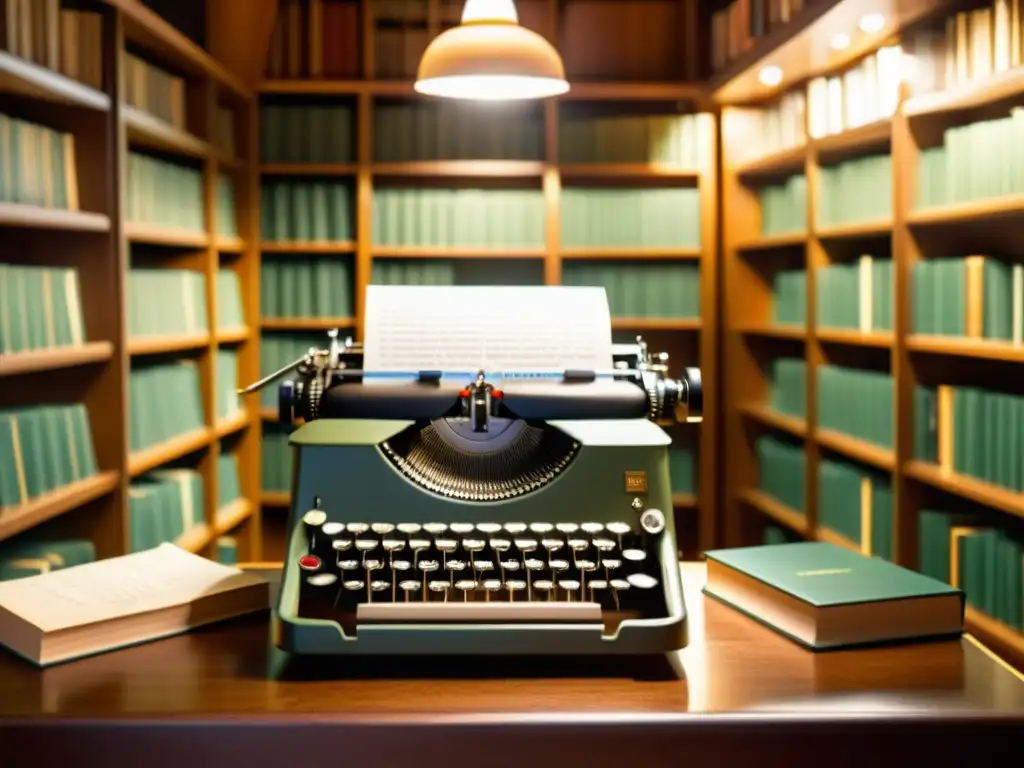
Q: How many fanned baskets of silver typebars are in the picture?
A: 1